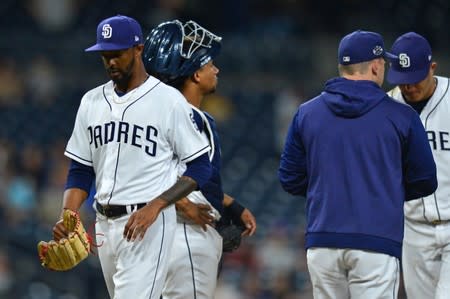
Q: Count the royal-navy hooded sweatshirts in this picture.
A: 1